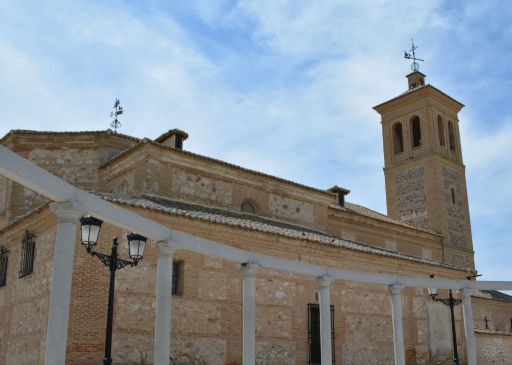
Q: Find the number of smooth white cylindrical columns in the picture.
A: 6